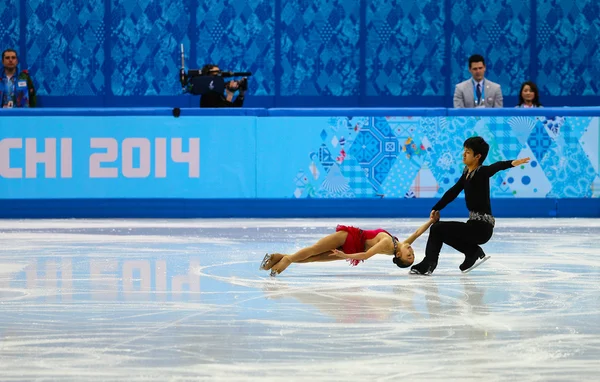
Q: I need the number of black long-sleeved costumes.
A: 1